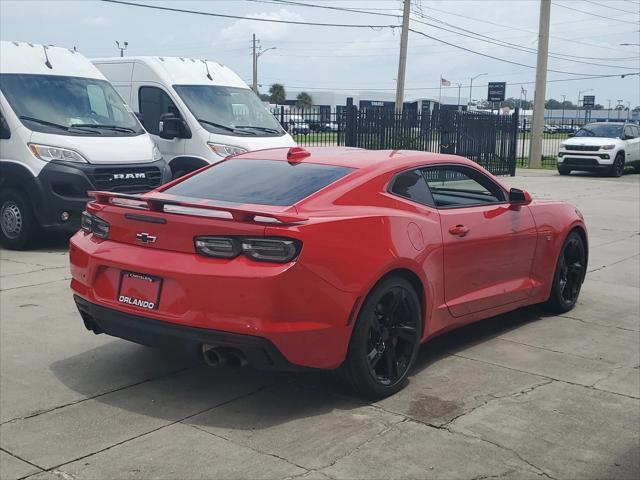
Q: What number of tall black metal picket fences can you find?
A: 1